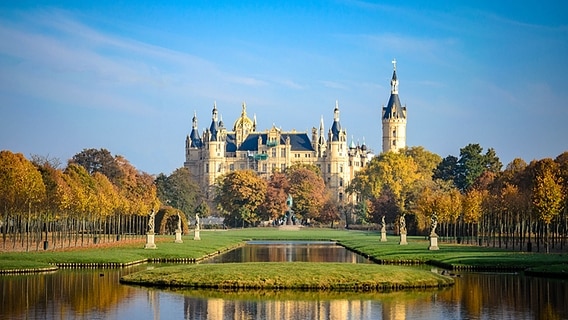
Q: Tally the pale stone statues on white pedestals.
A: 6